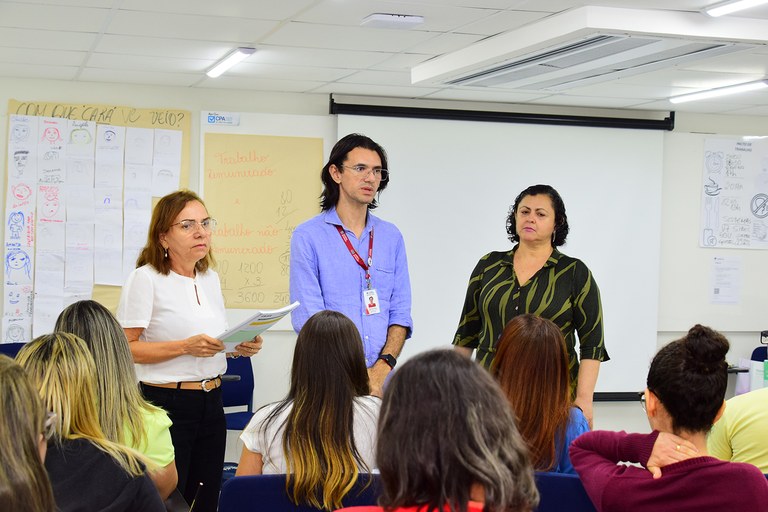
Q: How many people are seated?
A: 8